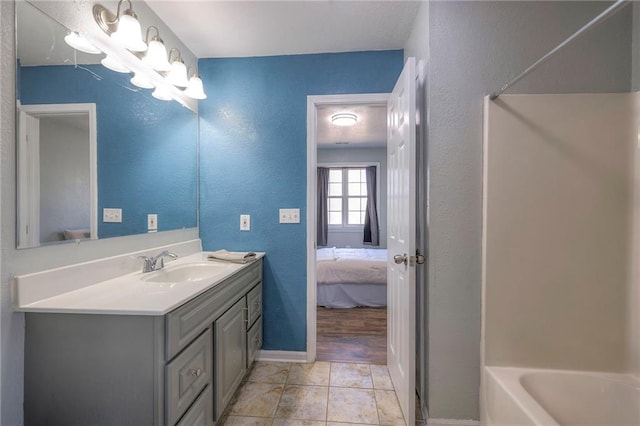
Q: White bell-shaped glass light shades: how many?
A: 4